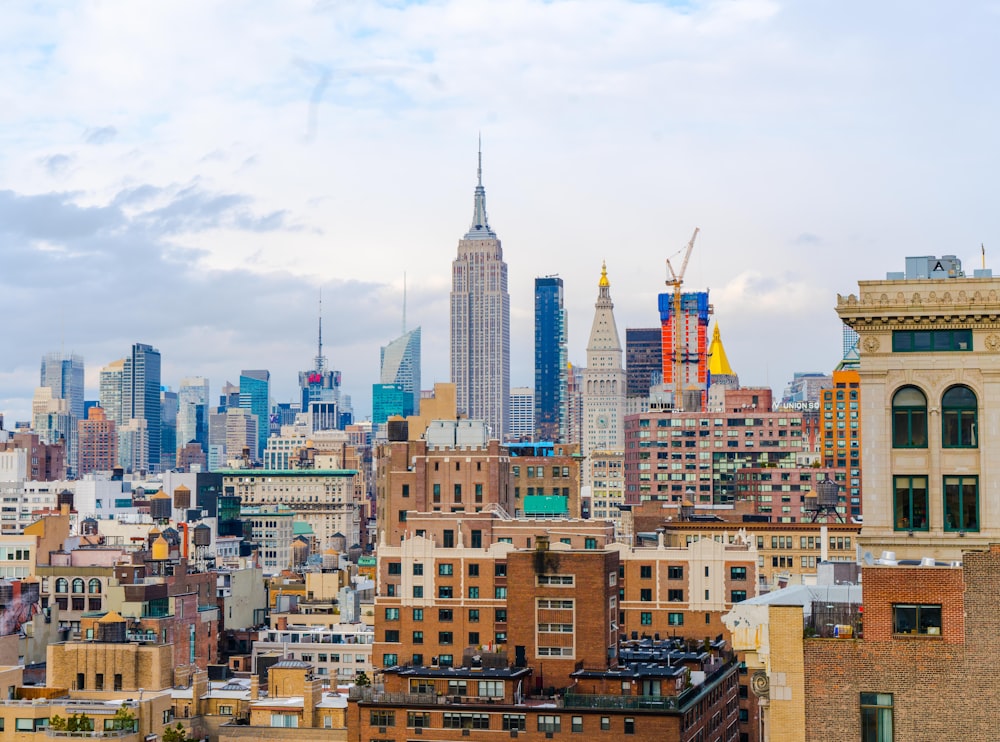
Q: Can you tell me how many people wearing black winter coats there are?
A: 0